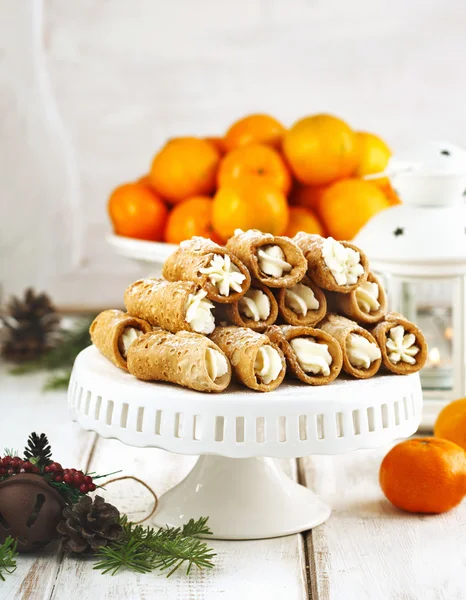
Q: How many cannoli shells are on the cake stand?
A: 13